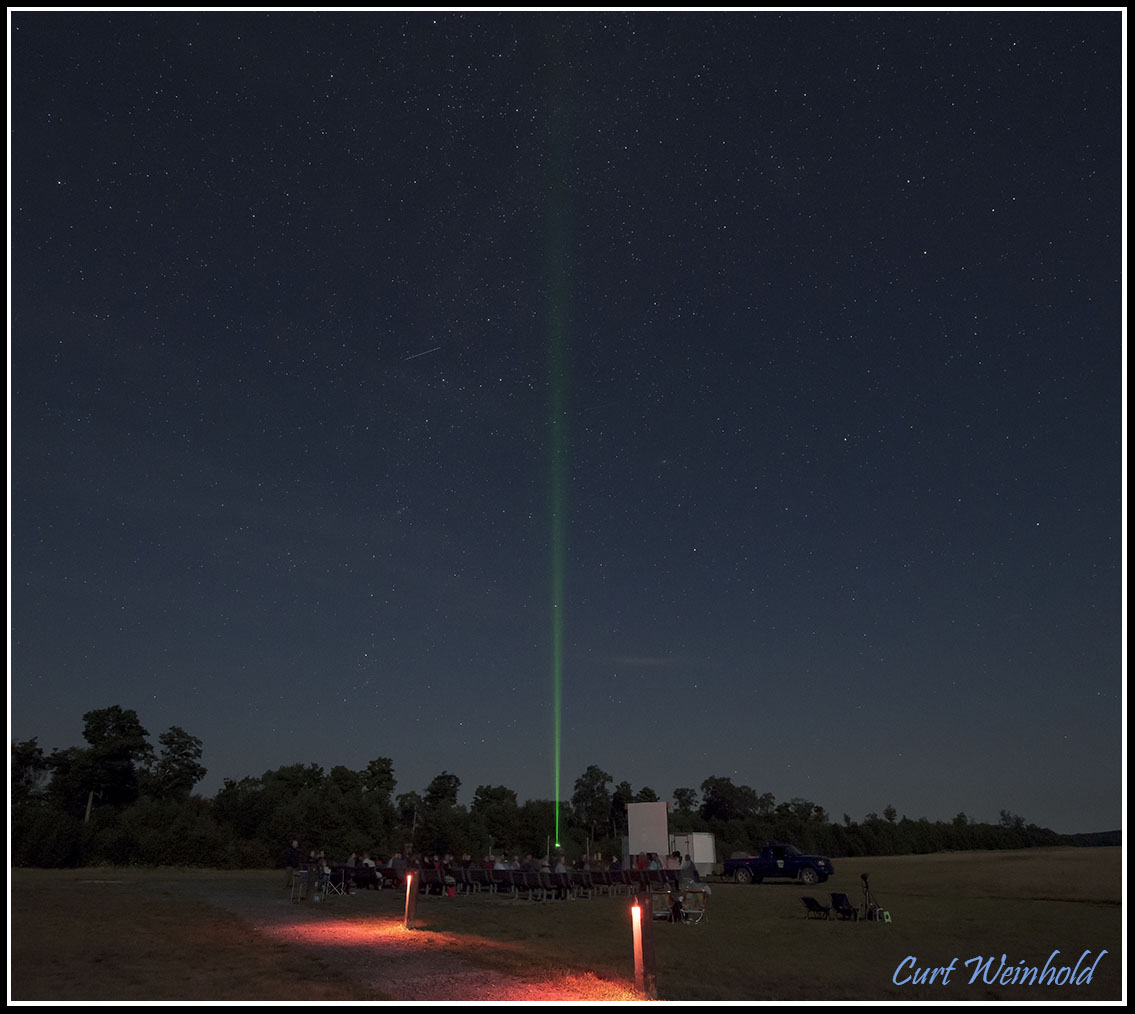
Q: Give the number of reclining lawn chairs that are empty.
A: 2